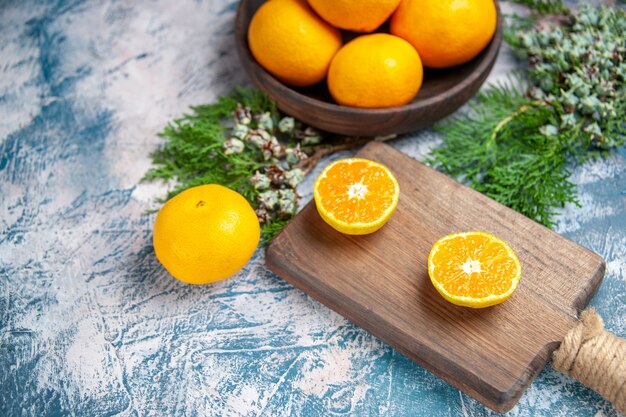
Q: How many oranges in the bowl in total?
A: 4